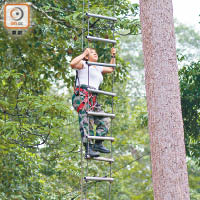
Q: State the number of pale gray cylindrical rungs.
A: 8